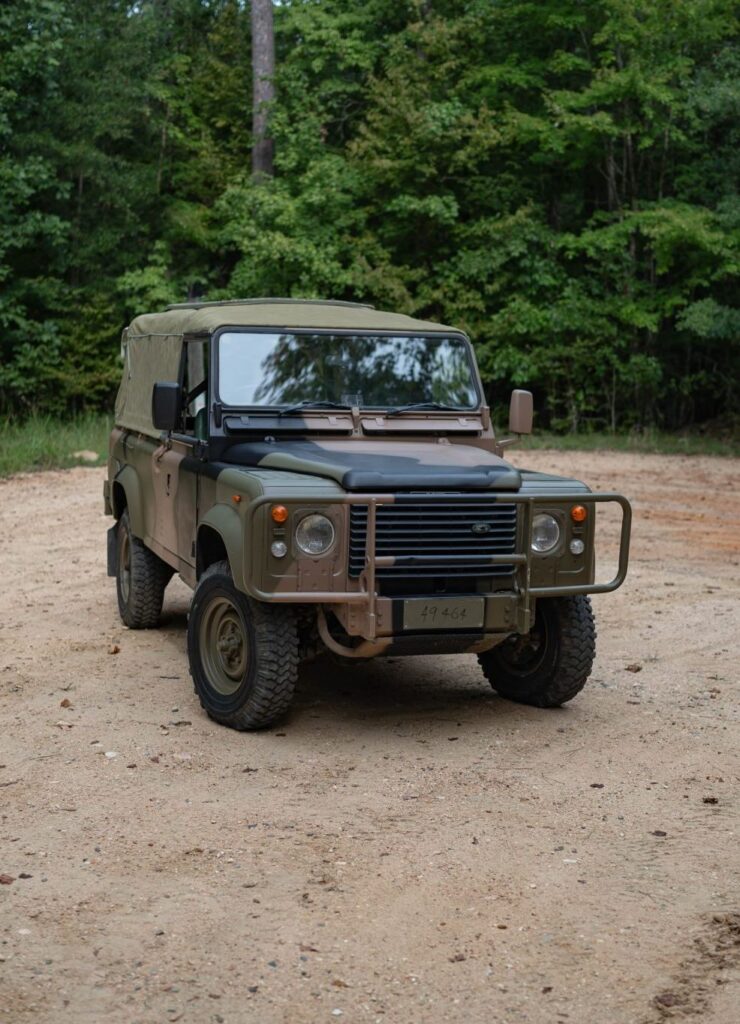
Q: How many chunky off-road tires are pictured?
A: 3